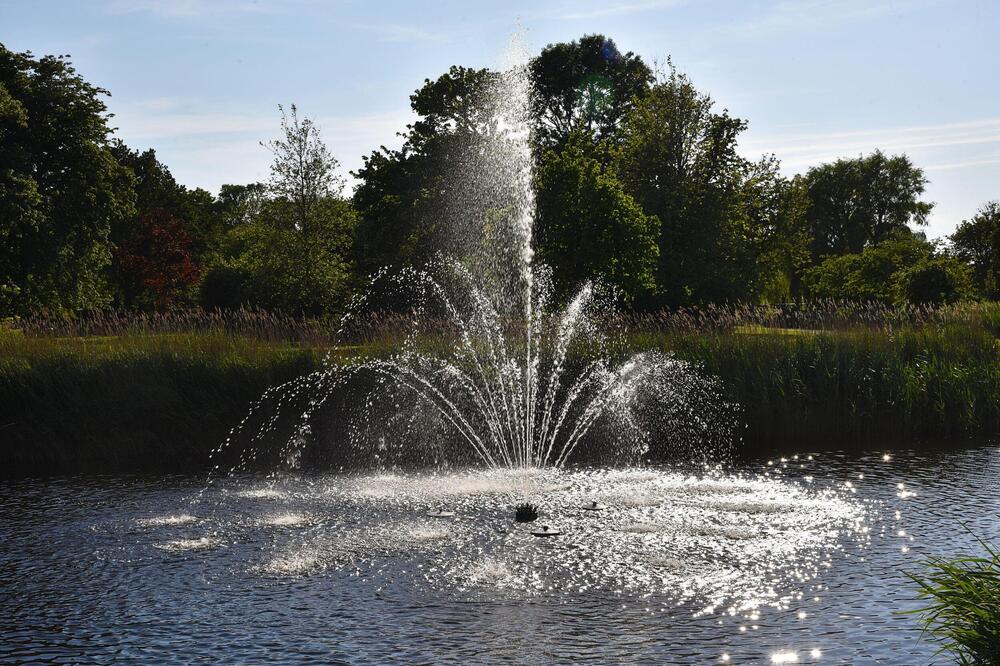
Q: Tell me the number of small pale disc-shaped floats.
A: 3